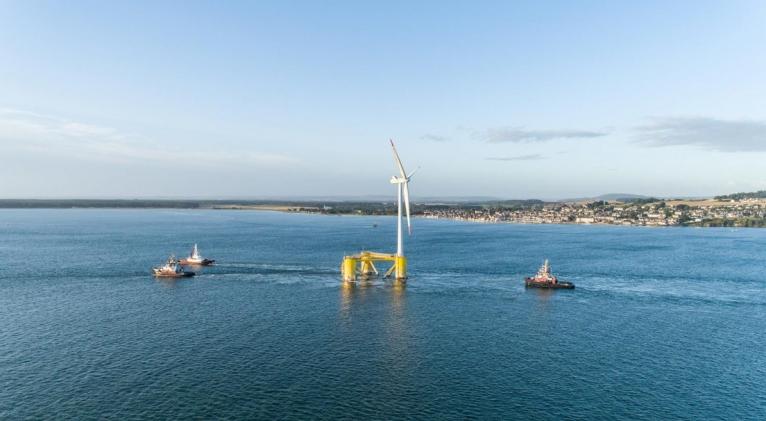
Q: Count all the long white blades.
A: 3